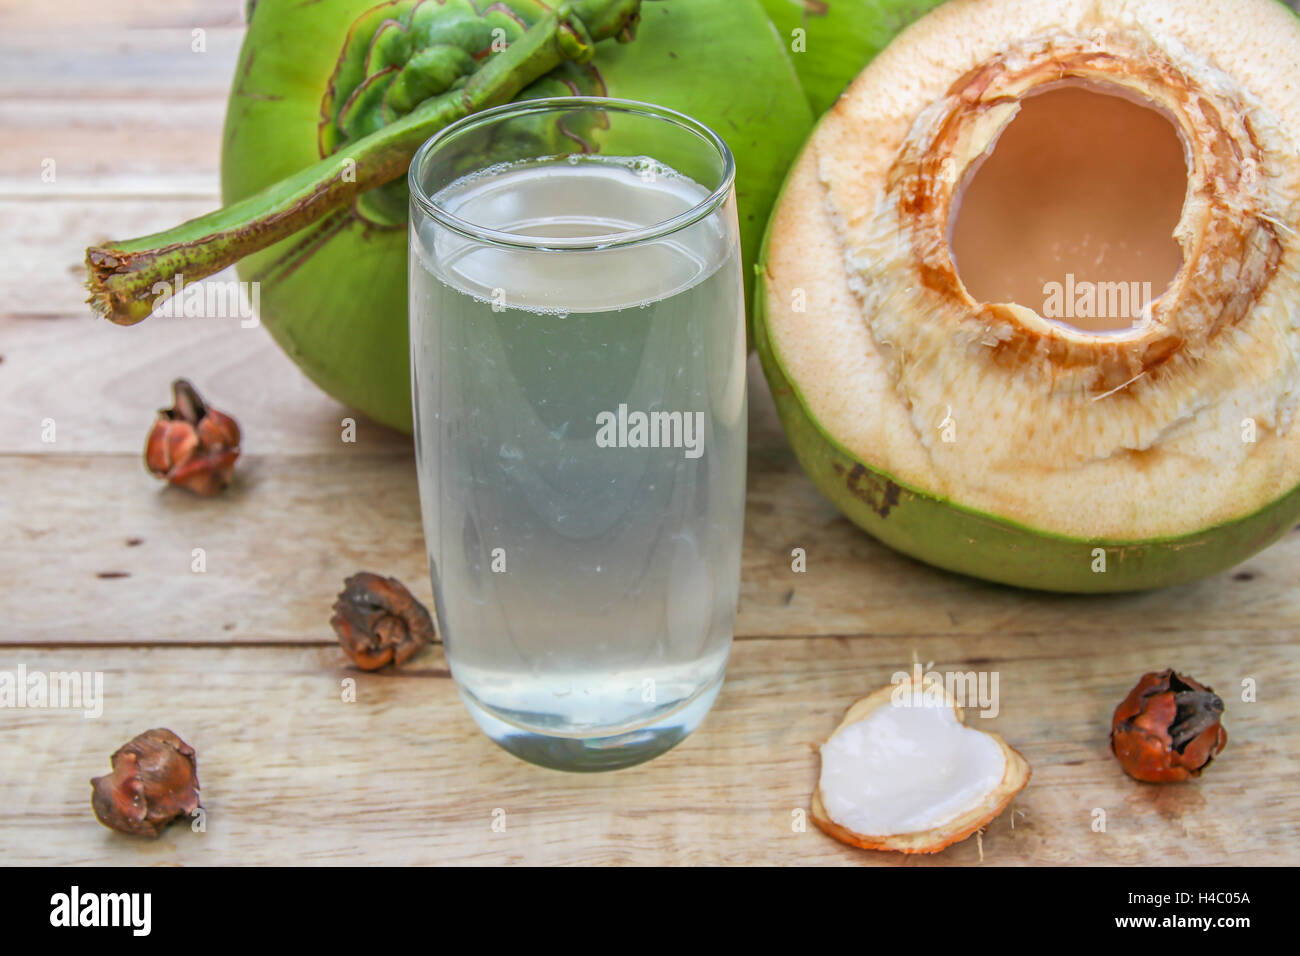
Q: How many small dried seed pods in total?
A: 4